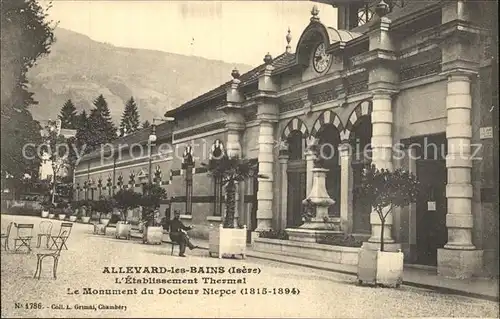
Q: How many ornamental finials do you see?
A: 5